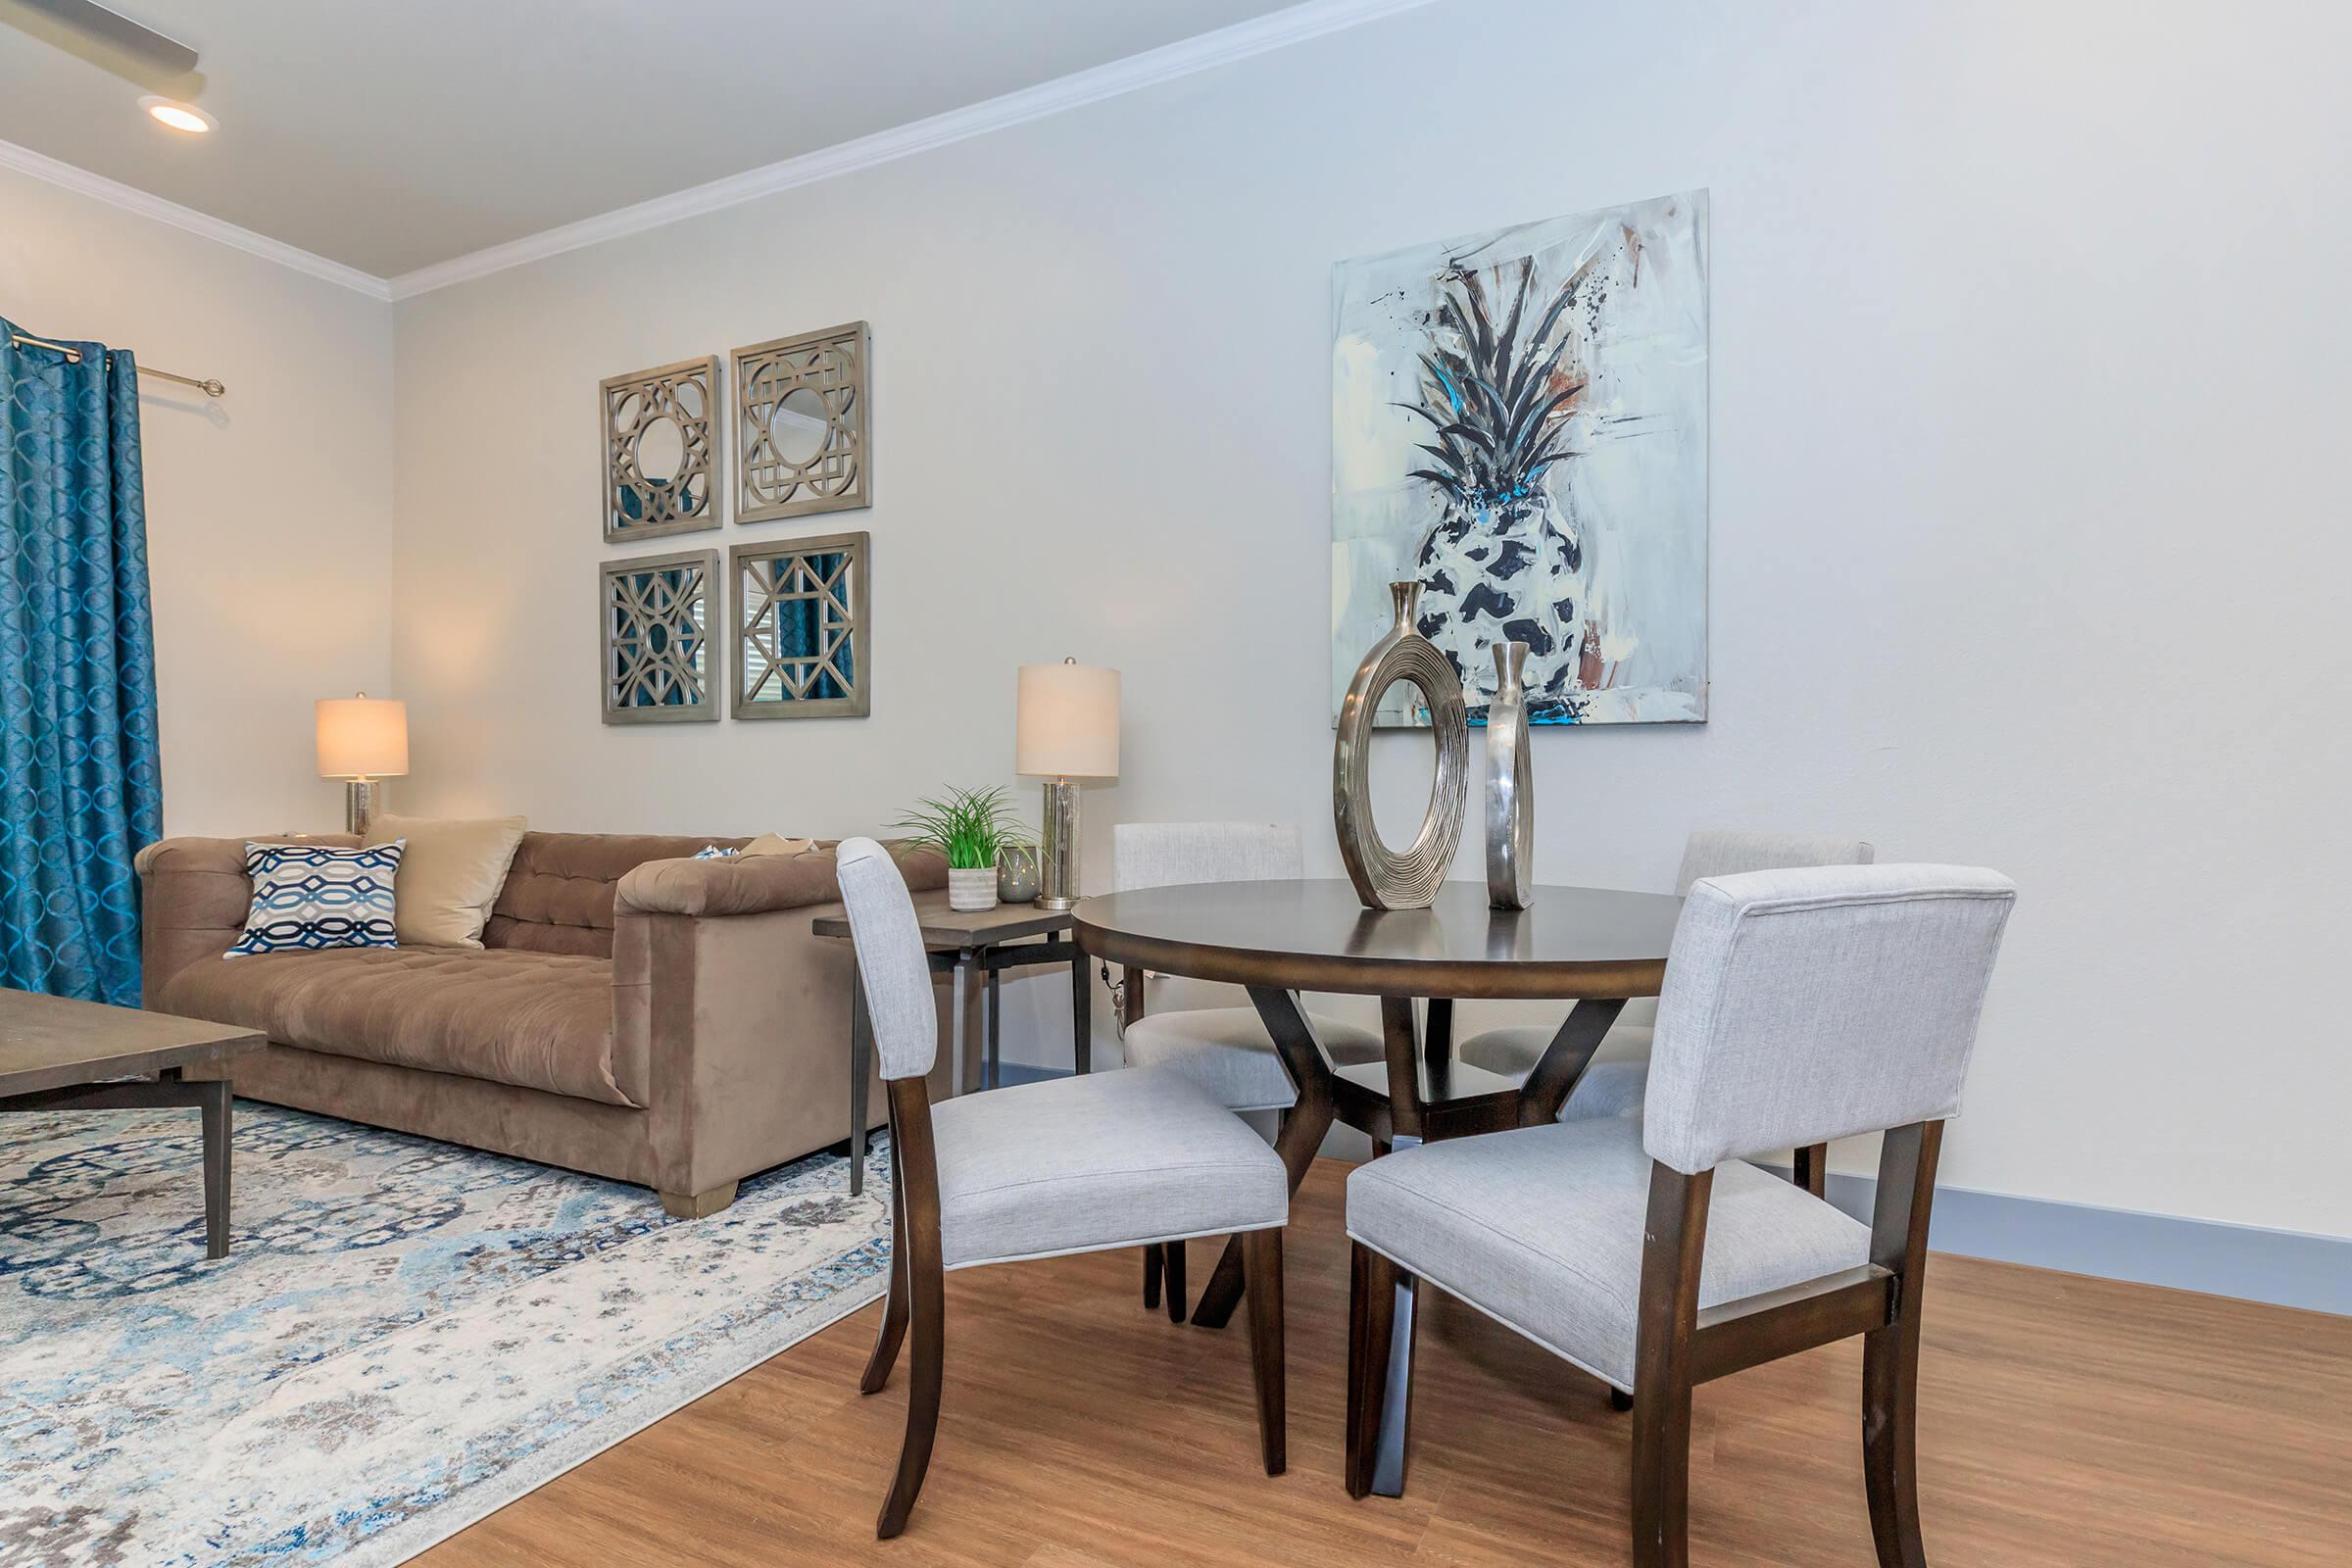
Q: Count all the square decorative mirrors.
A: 4